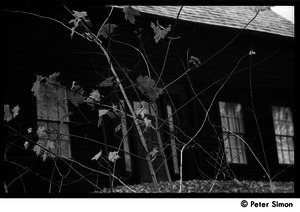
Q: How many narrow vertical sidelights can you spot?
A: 2